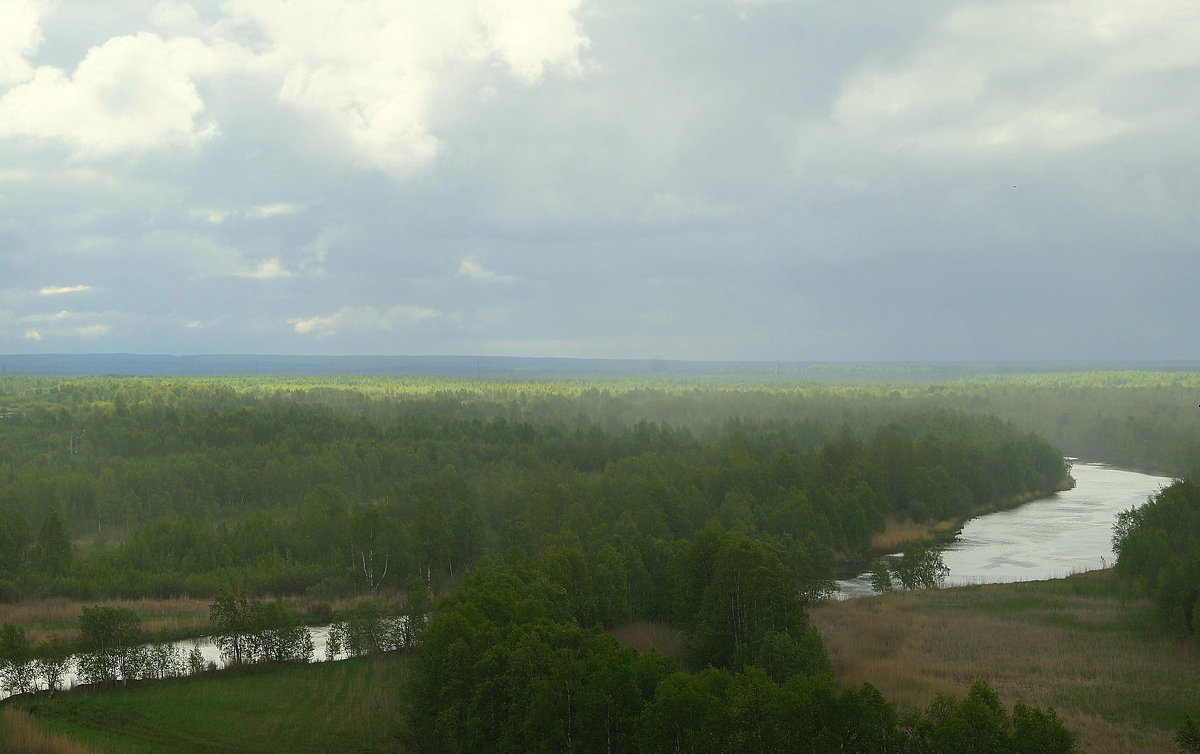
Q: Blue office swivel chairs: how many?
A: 0